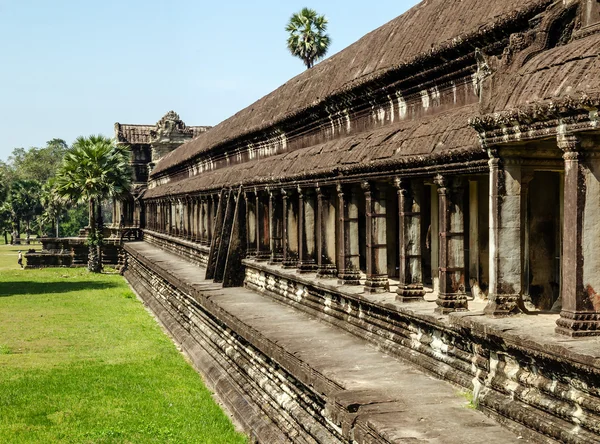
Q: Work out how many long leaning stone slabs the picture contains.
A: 3